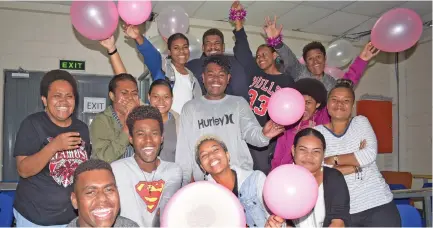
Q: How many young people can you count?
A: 14